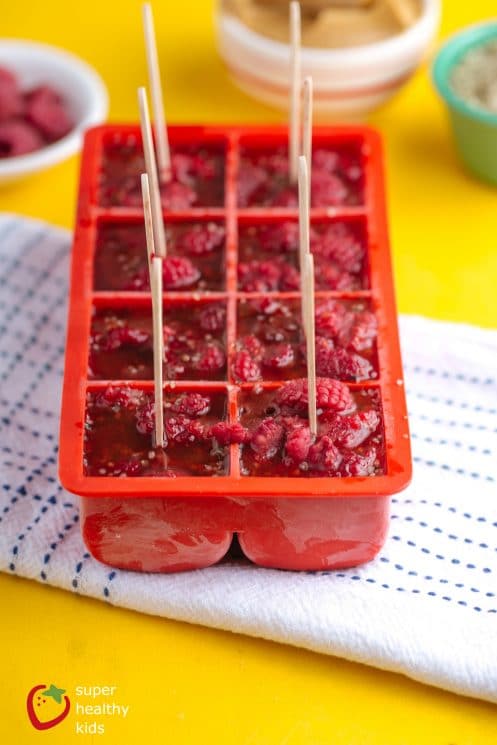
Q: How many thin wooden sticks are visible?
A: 8